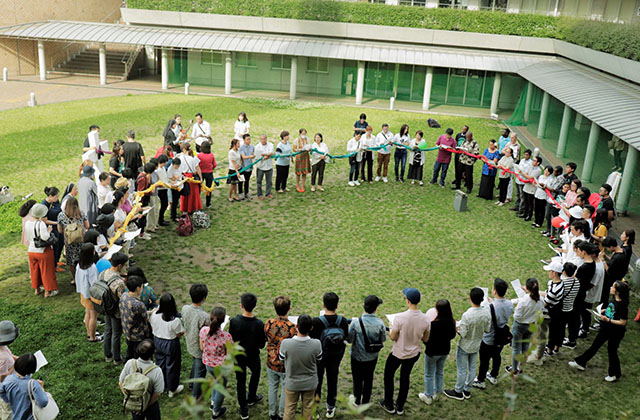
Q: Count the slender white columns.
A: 13